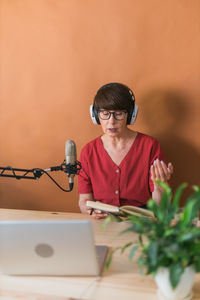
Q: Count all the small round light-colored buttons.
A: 2